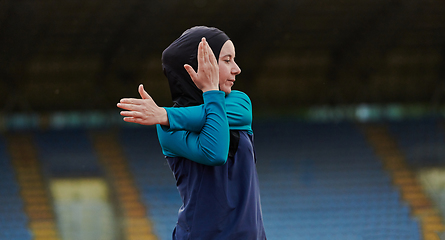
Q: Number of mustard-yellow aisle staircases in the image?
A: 3